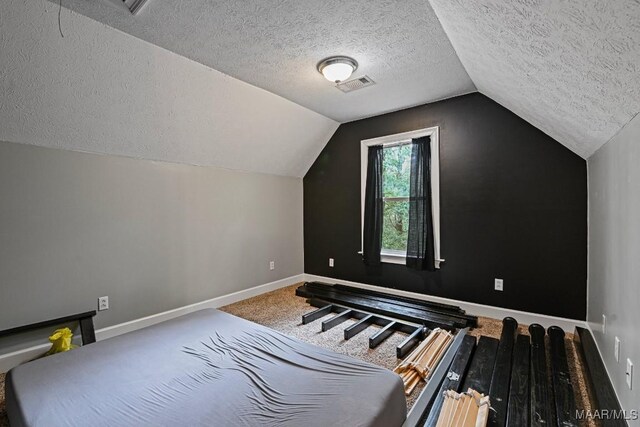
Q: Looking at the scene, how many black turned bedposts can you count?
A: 3